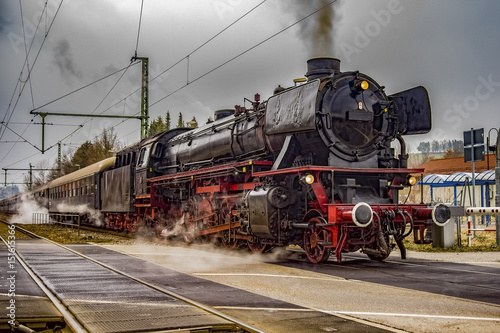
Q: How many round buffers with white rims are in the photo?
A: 2